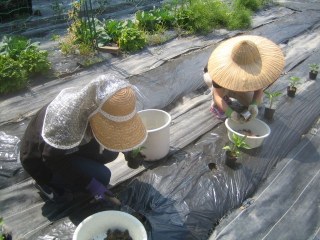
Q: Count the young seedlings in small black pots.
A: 5